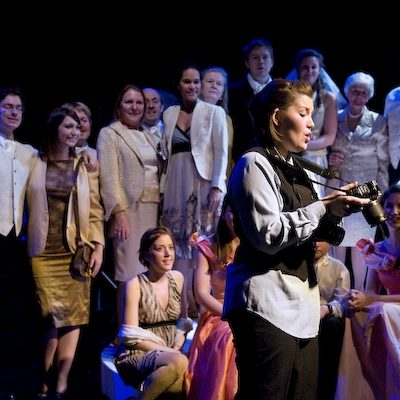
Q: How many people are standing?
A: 12